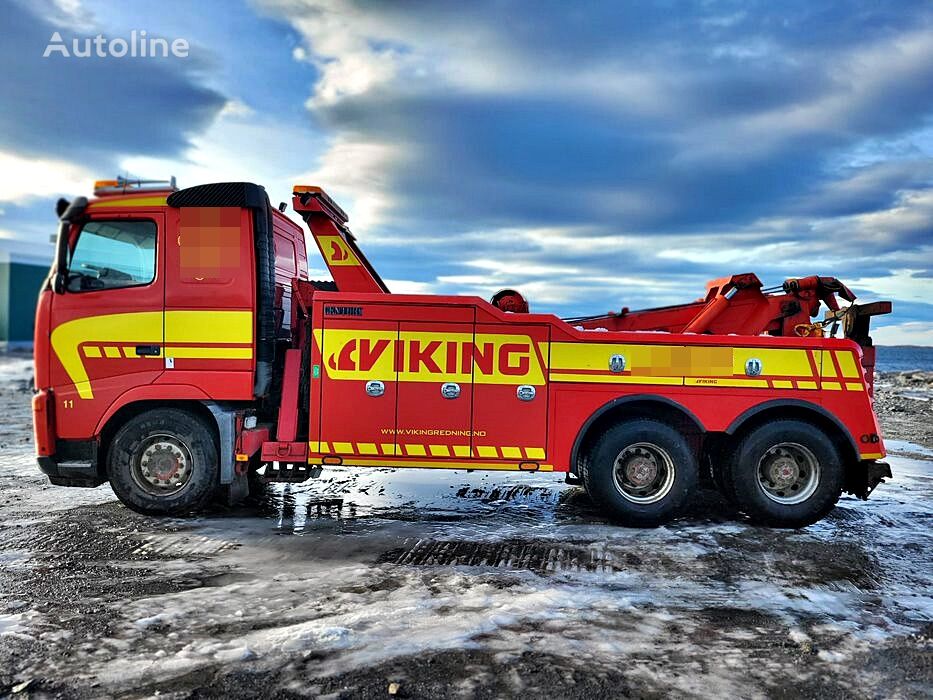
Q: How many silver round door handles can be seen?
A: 5